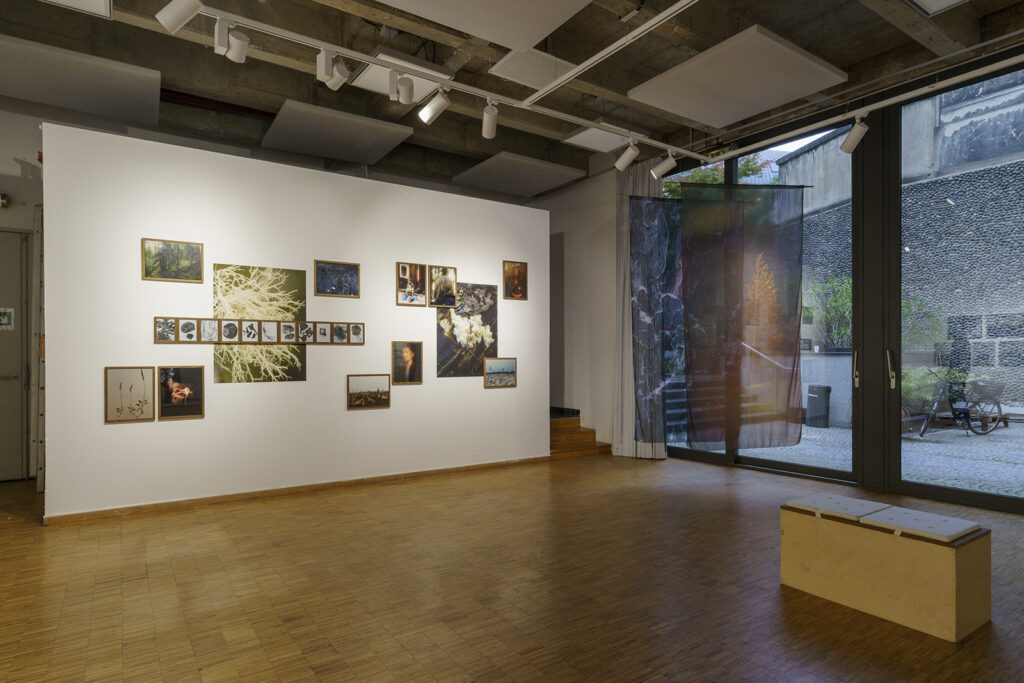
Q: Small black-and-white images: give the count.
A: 11